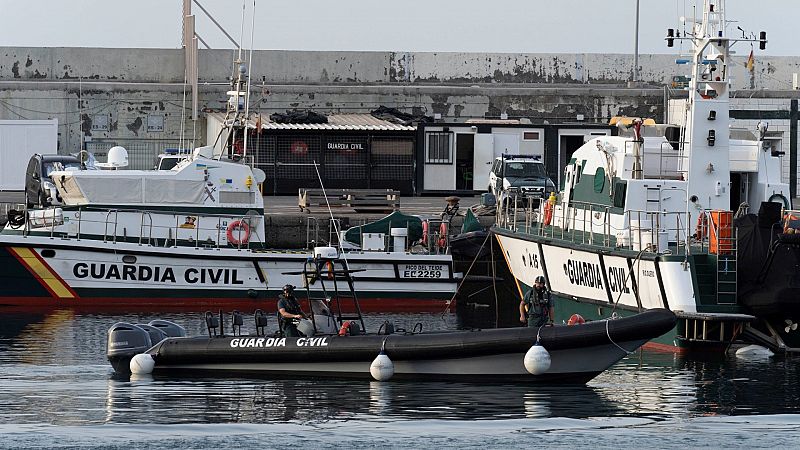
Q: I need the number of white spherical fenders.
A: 3